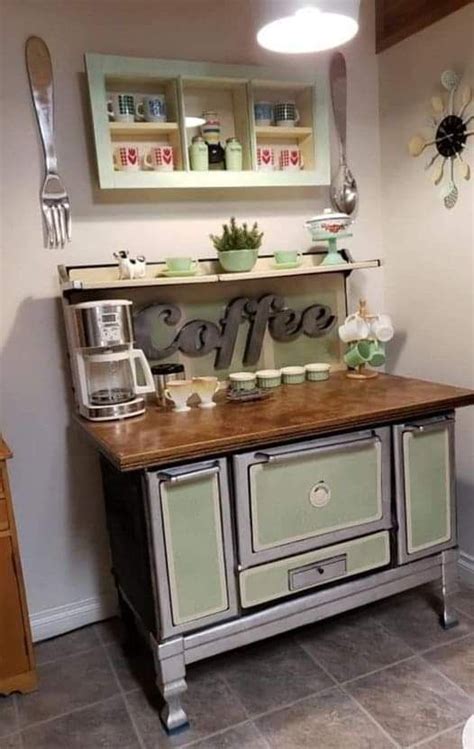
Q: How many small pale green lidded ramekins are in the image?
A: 4